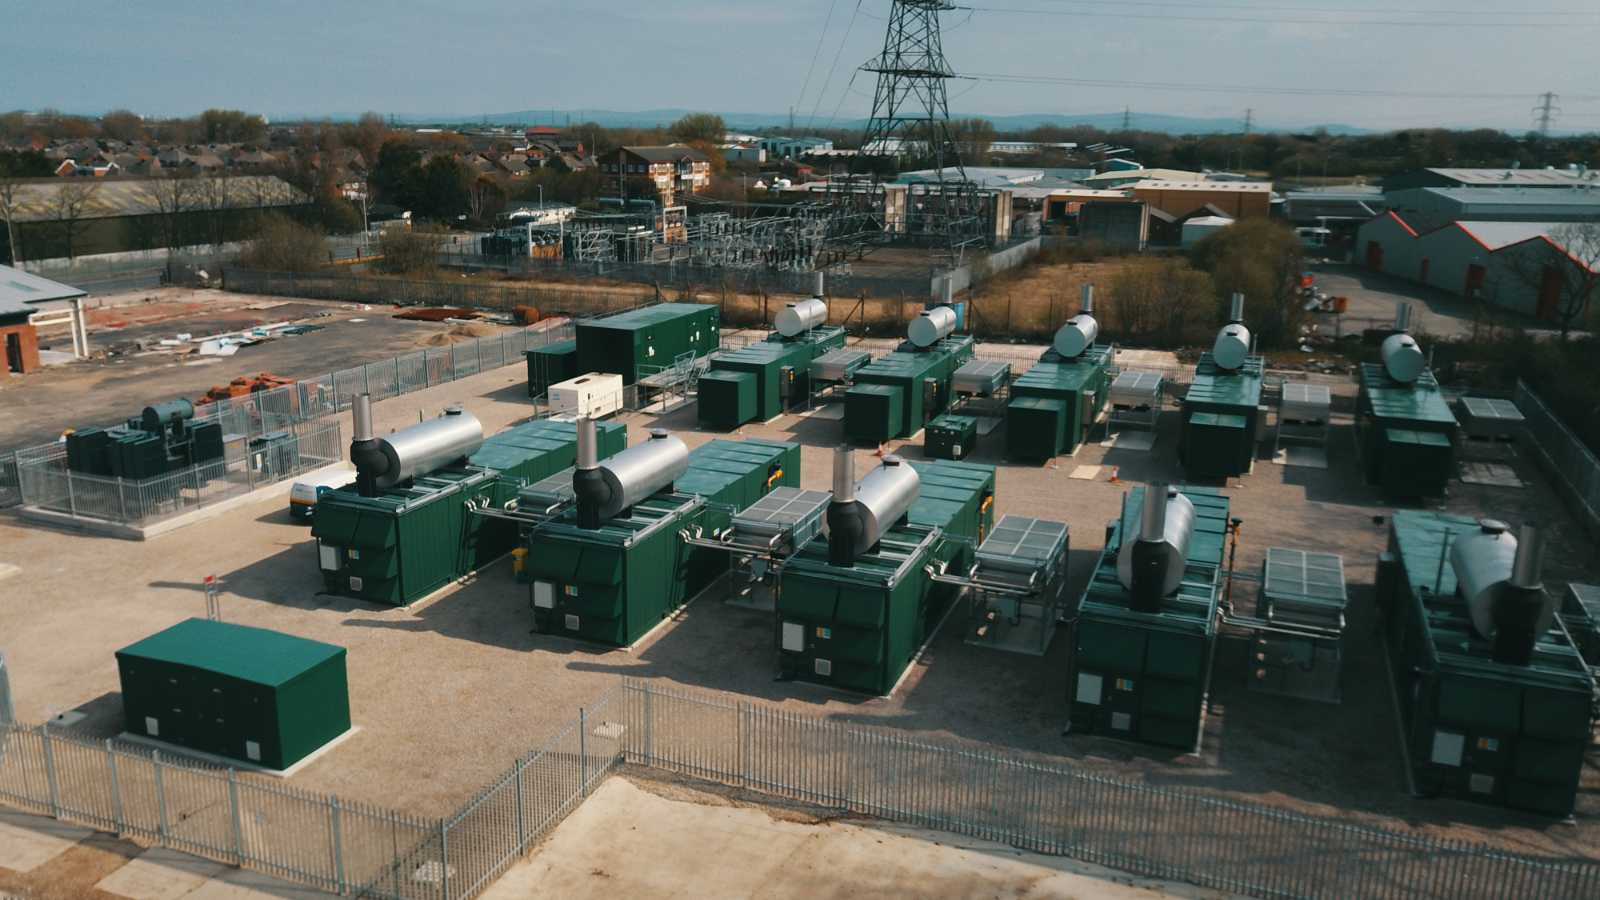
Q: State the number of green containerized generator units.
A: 10